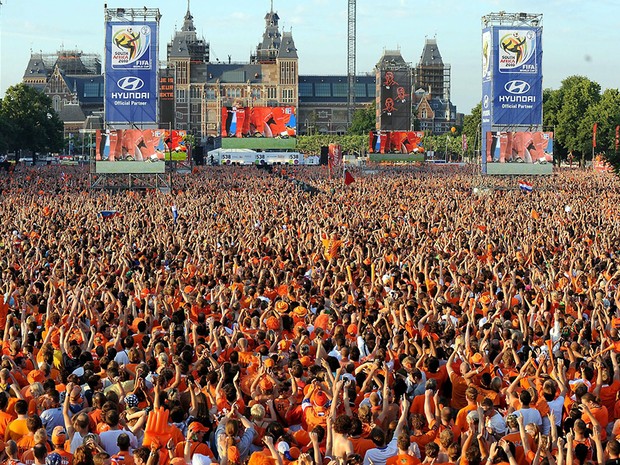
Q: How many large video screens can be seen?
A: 5